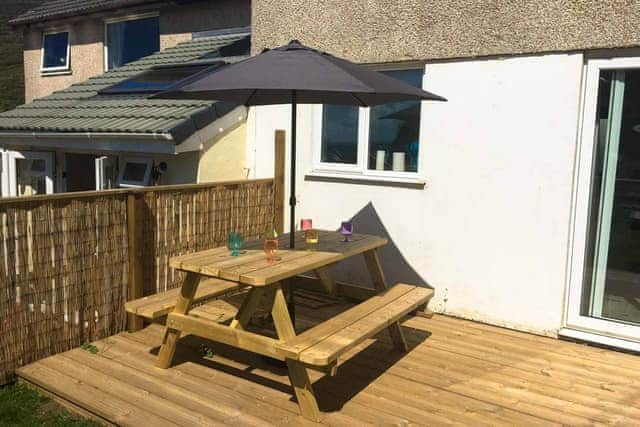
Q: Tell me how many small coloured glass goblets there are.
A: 6